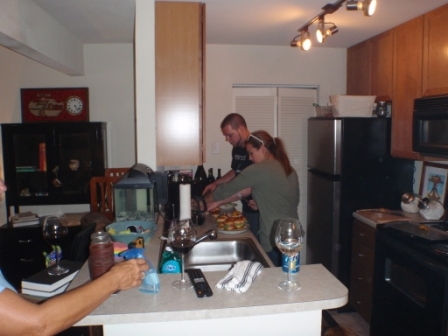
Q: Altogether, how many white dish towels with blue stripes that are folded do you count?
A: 1